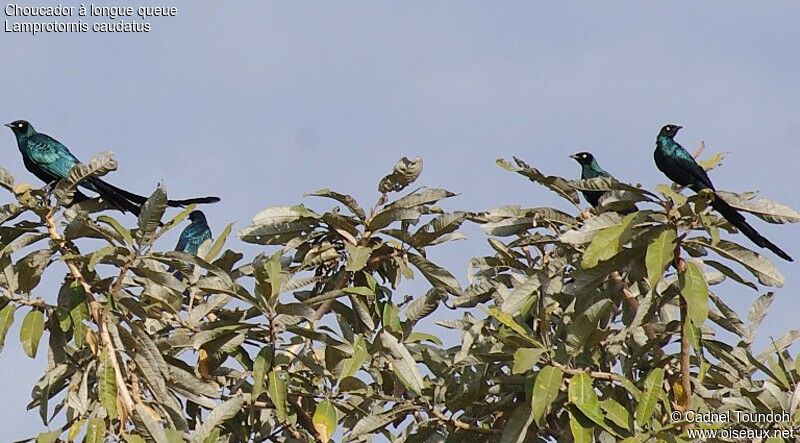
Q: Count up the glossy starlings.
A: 4